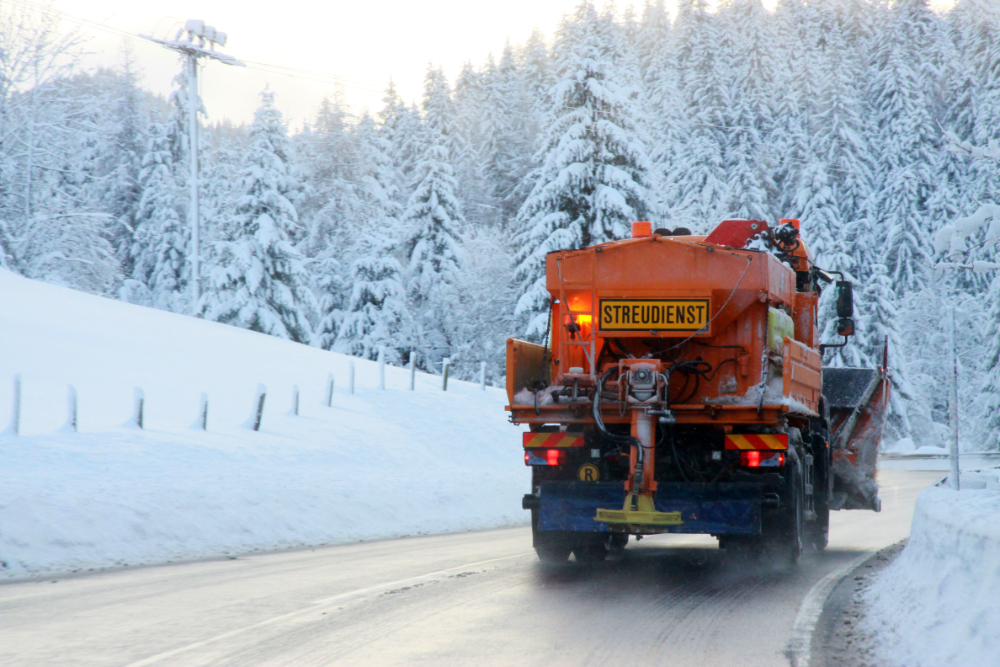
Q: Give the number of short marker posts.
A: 12